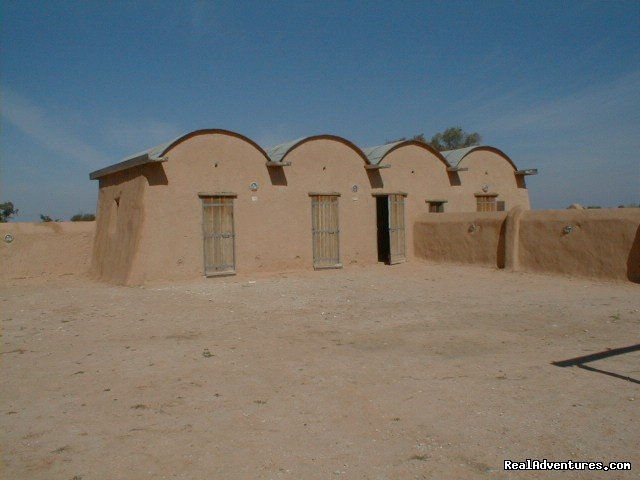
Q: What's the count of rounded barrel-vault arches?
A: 4